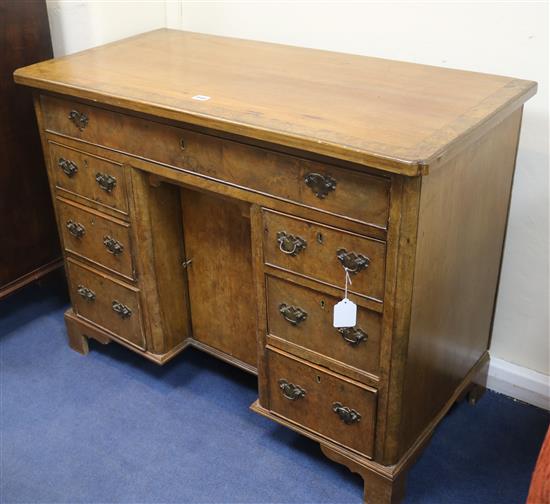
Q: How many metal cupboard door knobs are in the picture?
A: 1